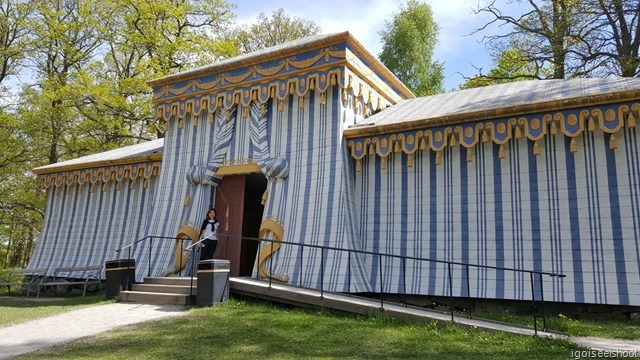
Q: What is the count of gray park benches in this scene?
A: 2